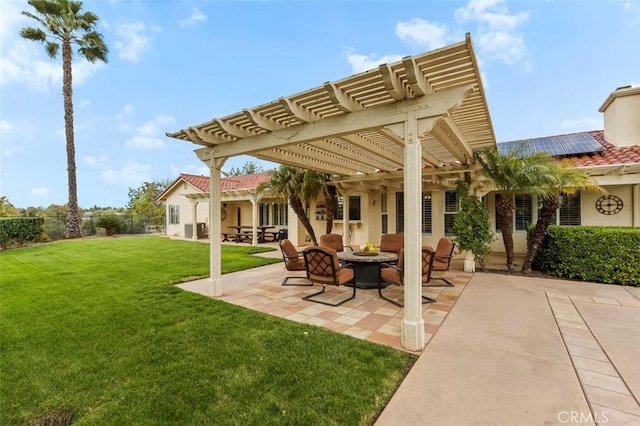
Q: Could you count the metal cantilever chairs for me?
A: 6